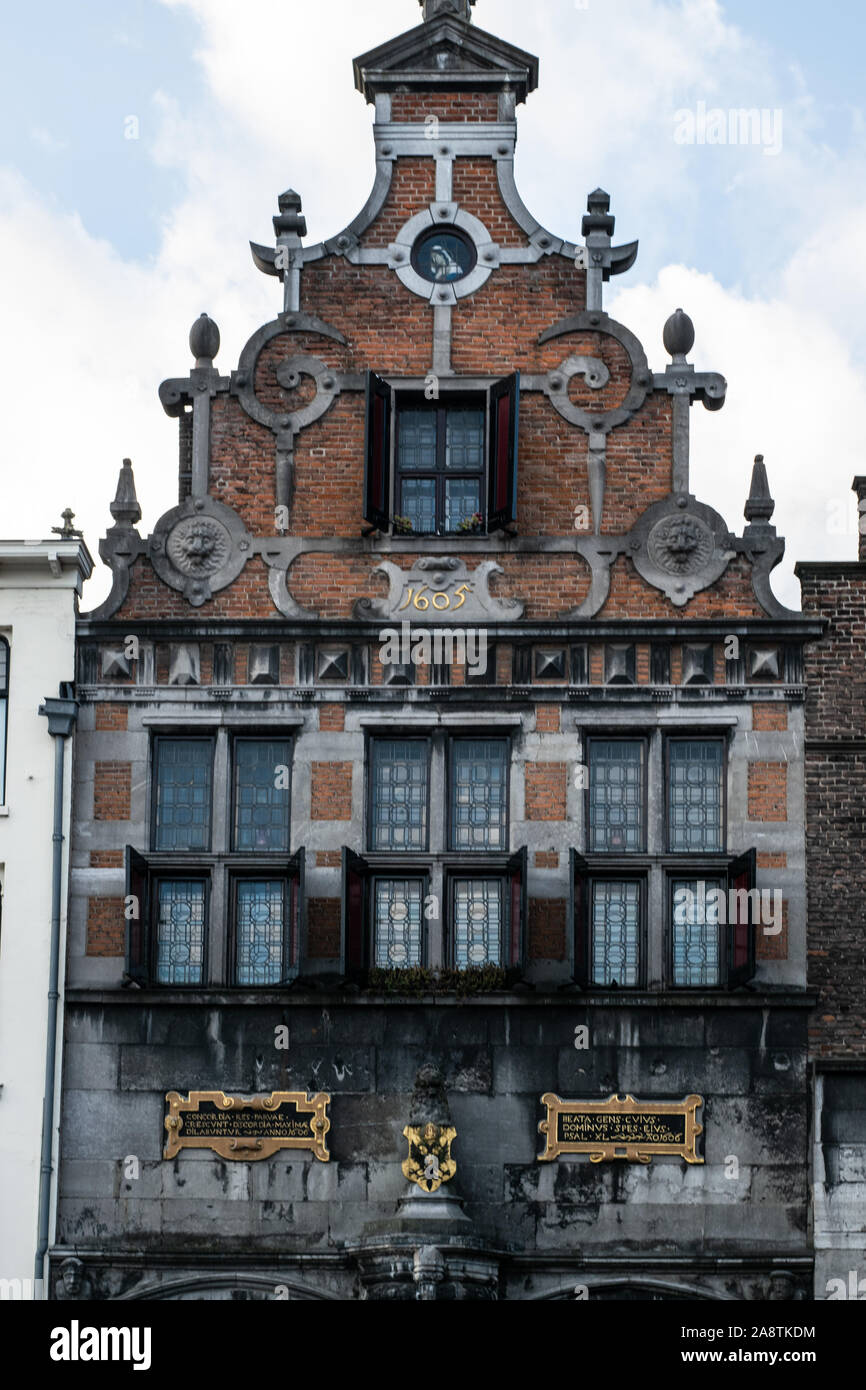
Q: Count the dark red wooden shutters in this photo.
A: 8